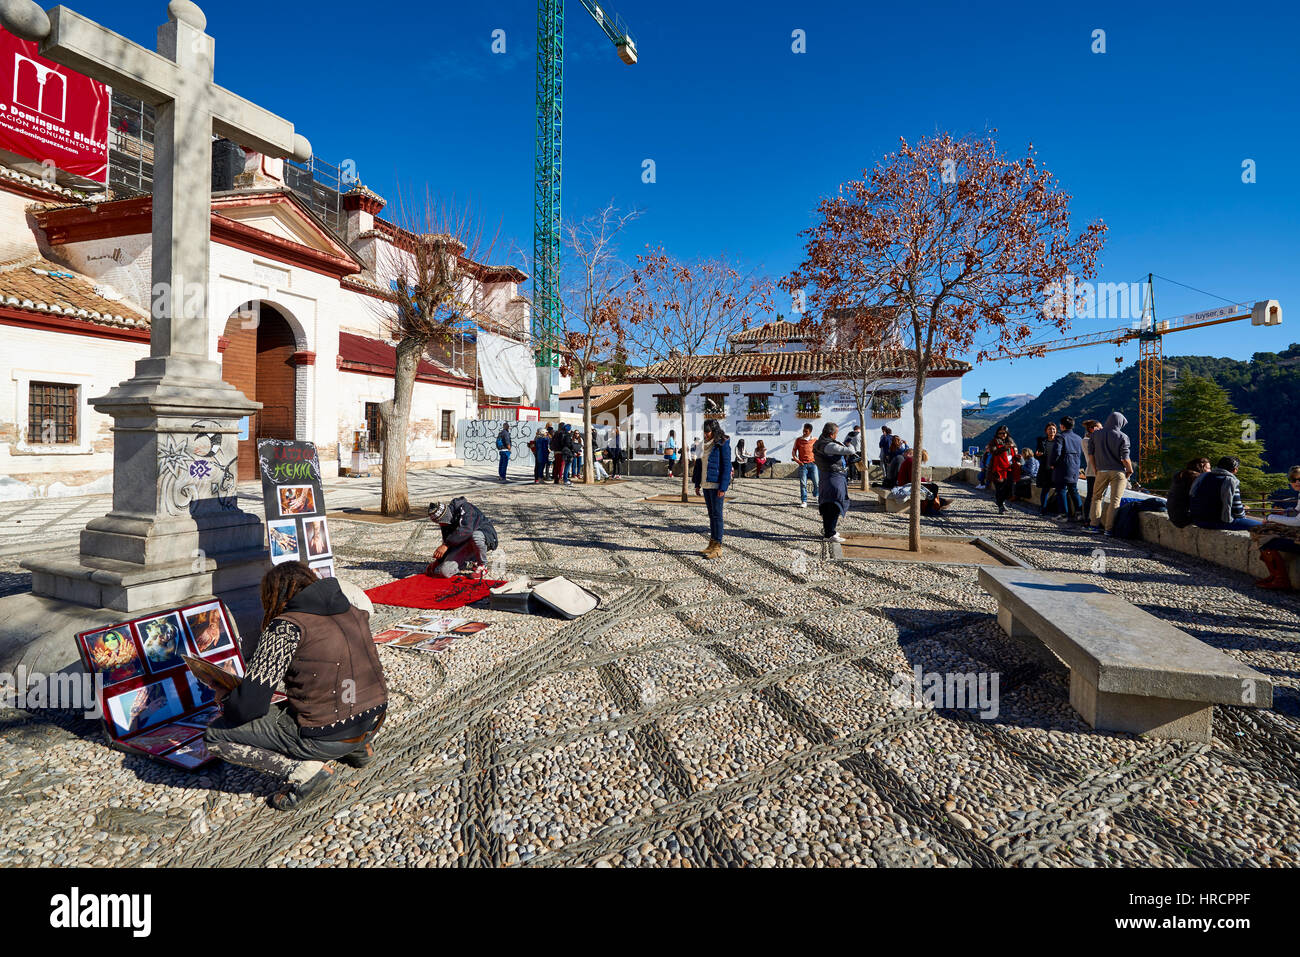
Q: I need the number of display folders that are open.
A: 1